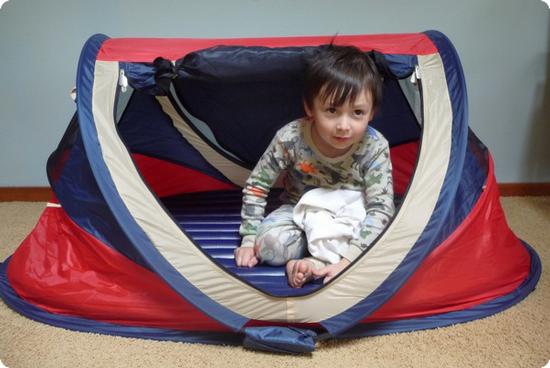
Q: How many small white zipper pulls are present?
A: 2